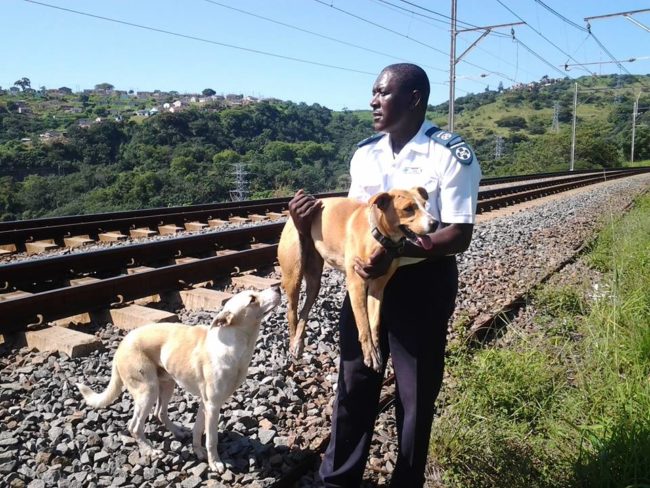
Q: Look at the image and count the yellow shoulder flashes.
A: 0